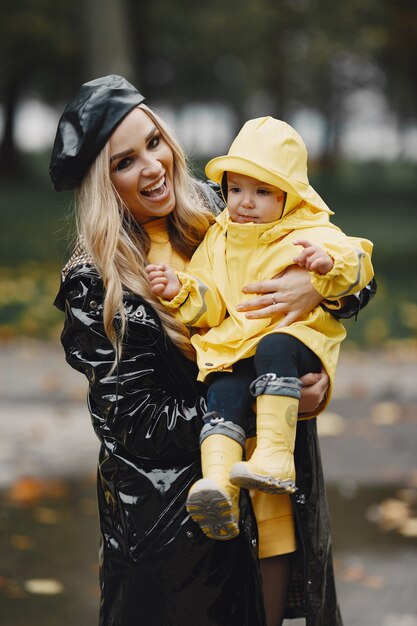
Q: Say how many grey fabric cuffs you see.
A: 2